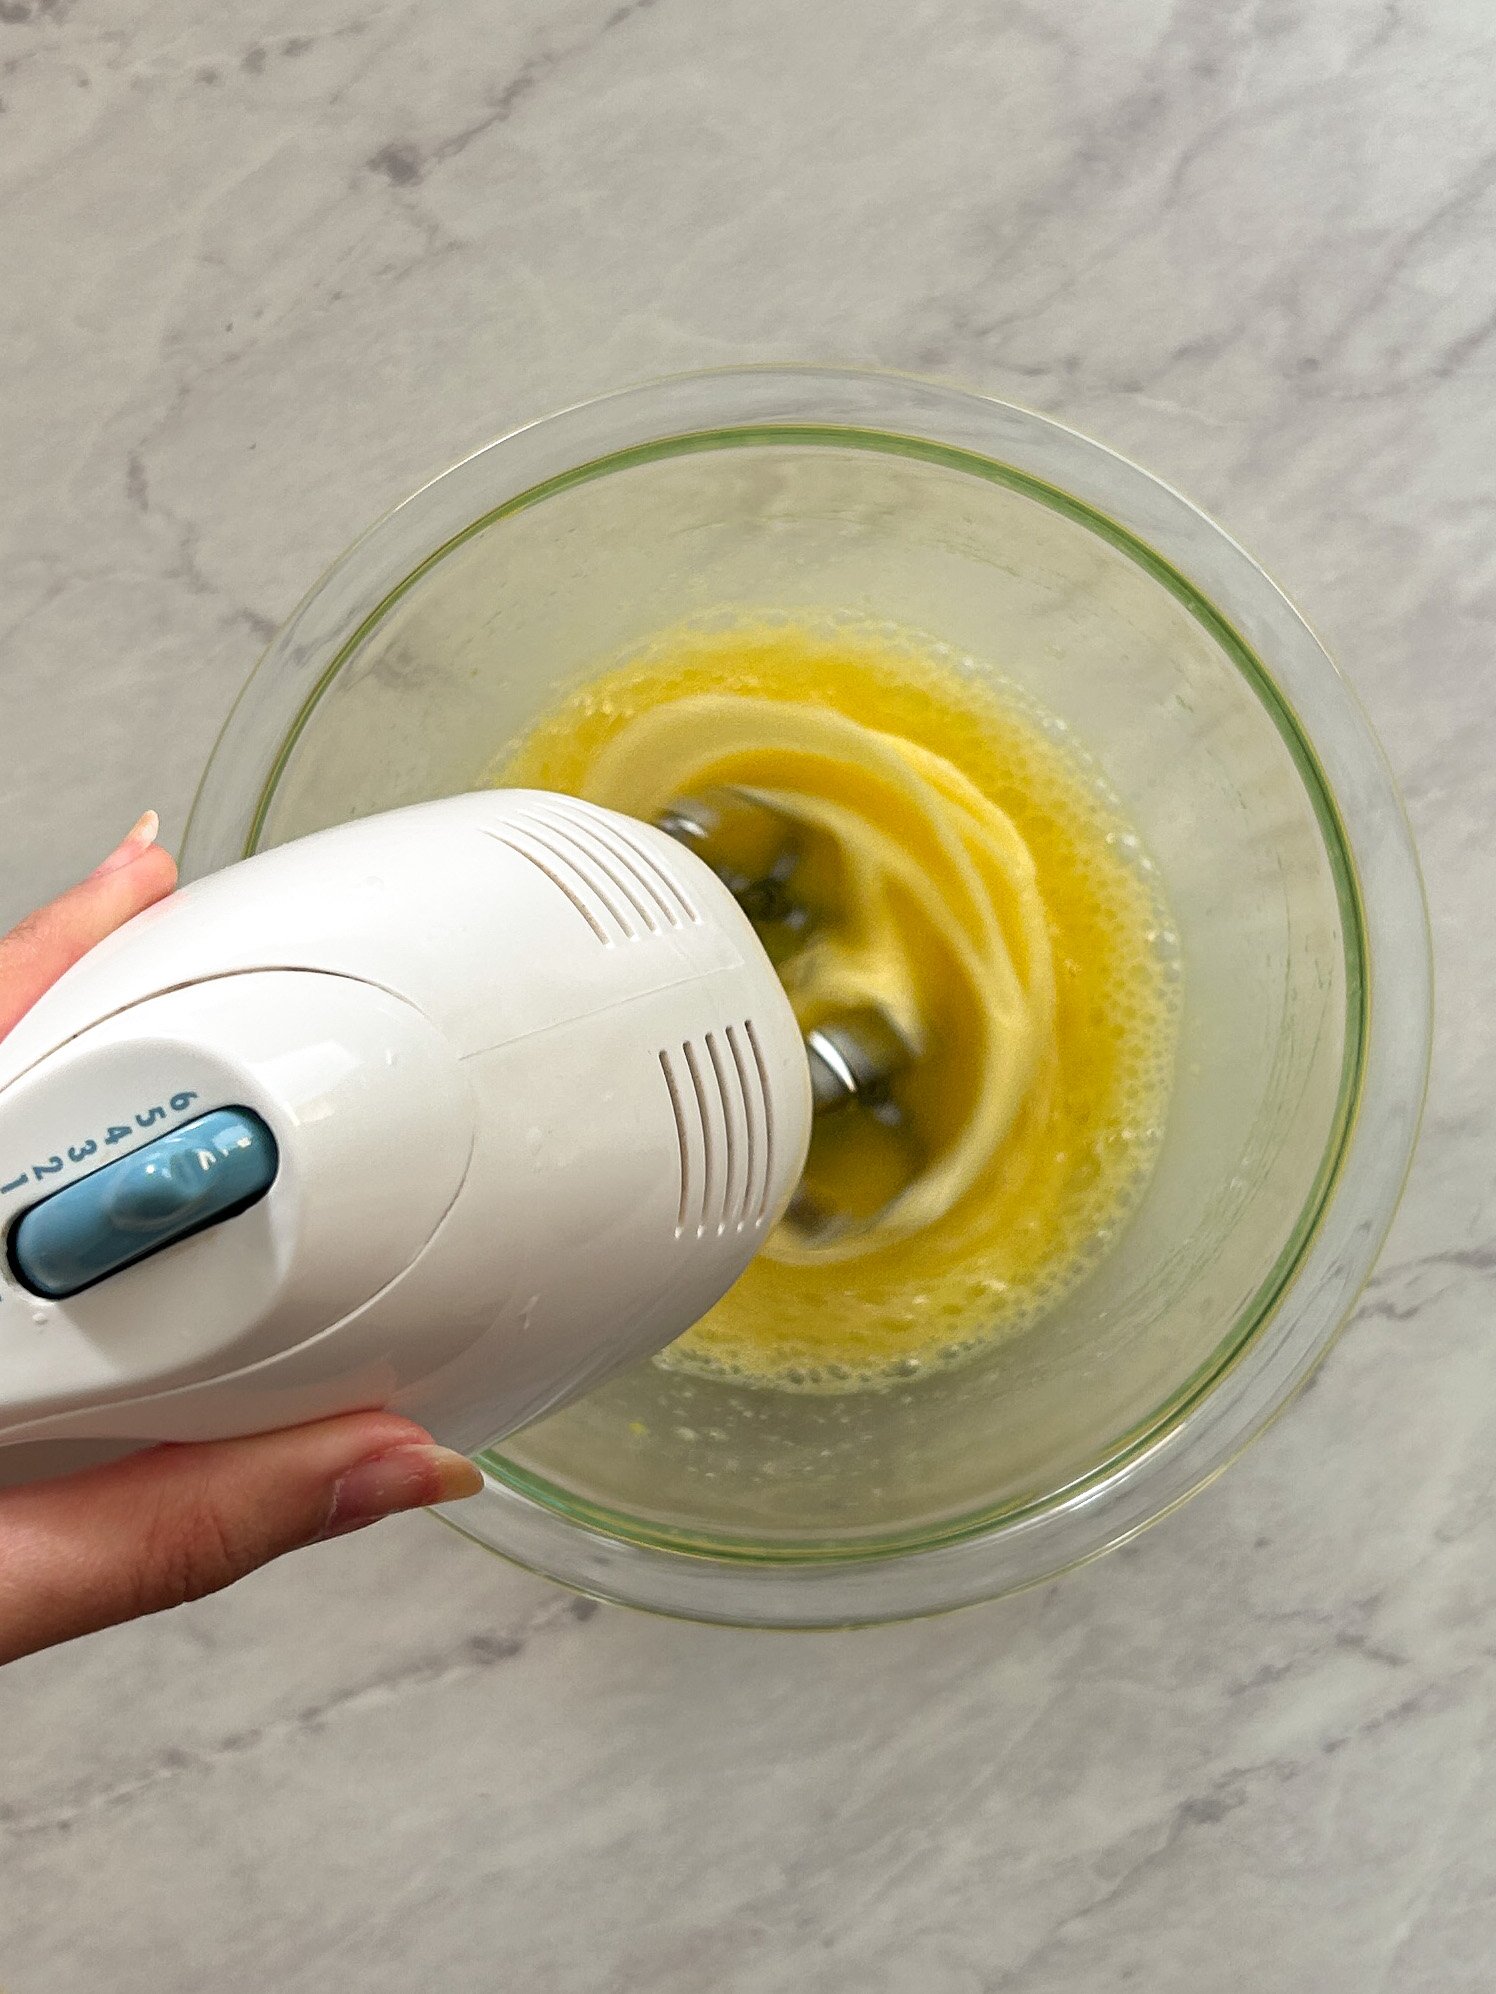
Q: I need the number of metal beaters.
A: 2